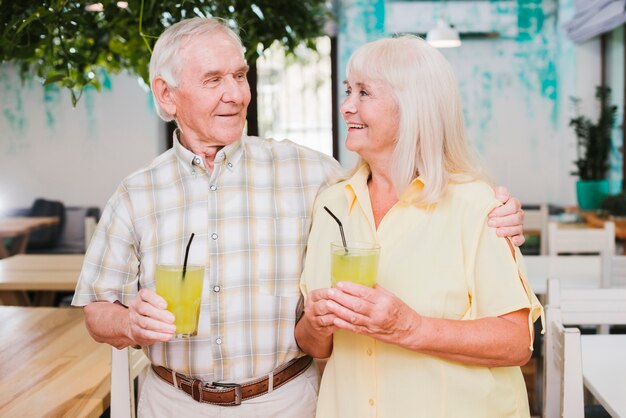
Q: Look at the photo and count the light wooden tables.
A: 3